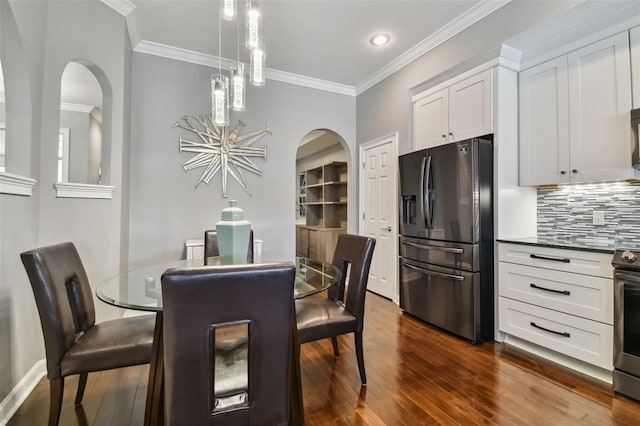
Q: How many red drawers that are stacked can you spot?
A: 0